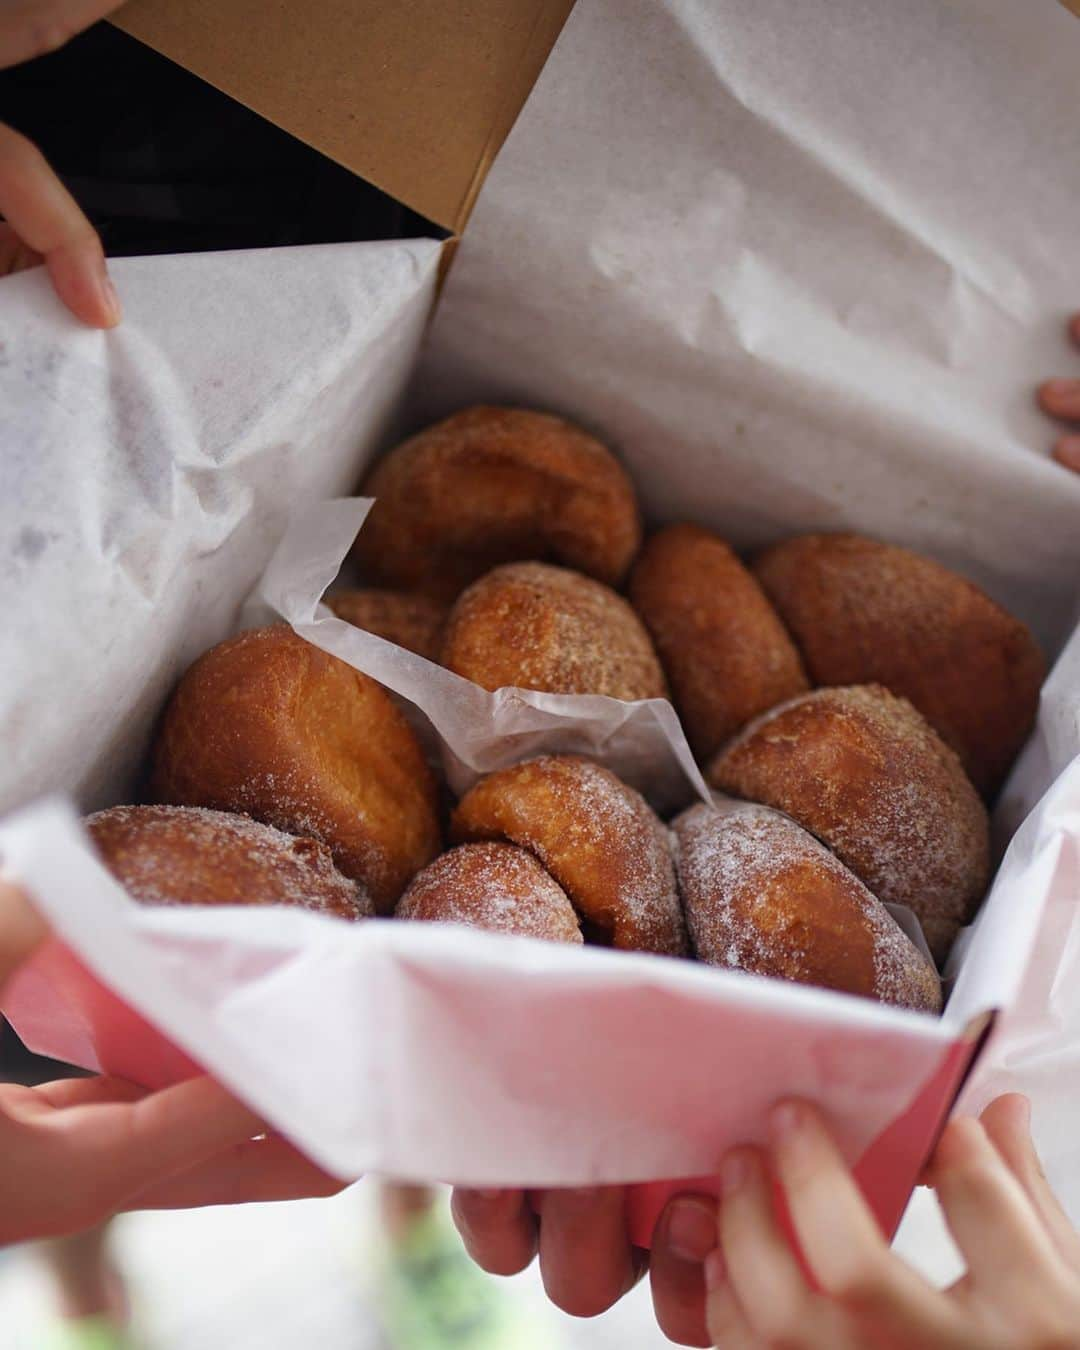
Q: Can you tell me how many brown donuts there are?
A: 11